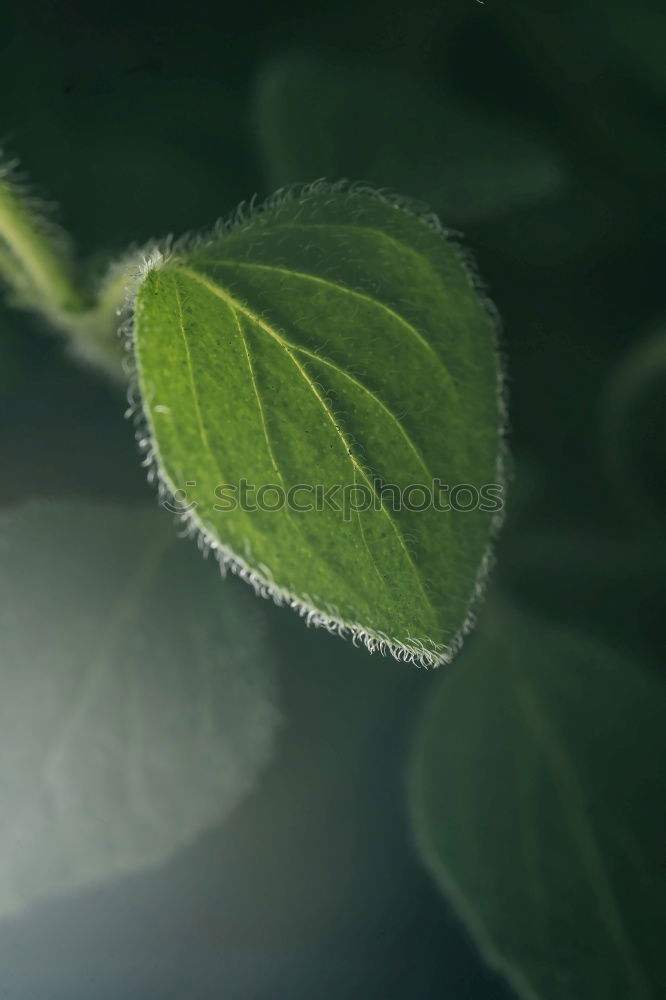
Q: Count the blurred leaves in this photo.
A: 3